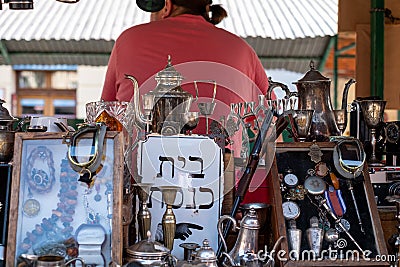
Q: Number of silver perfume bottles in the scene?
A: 2